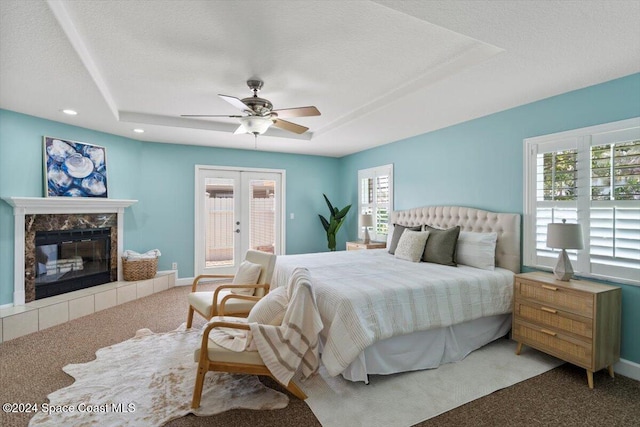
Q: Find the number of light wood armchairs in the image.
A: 2